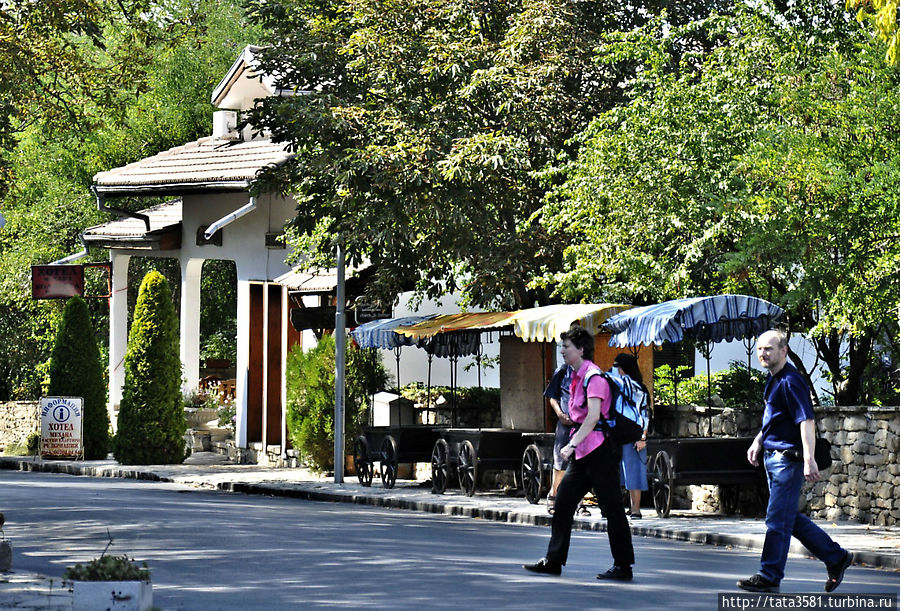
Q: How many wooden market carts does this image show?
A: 4